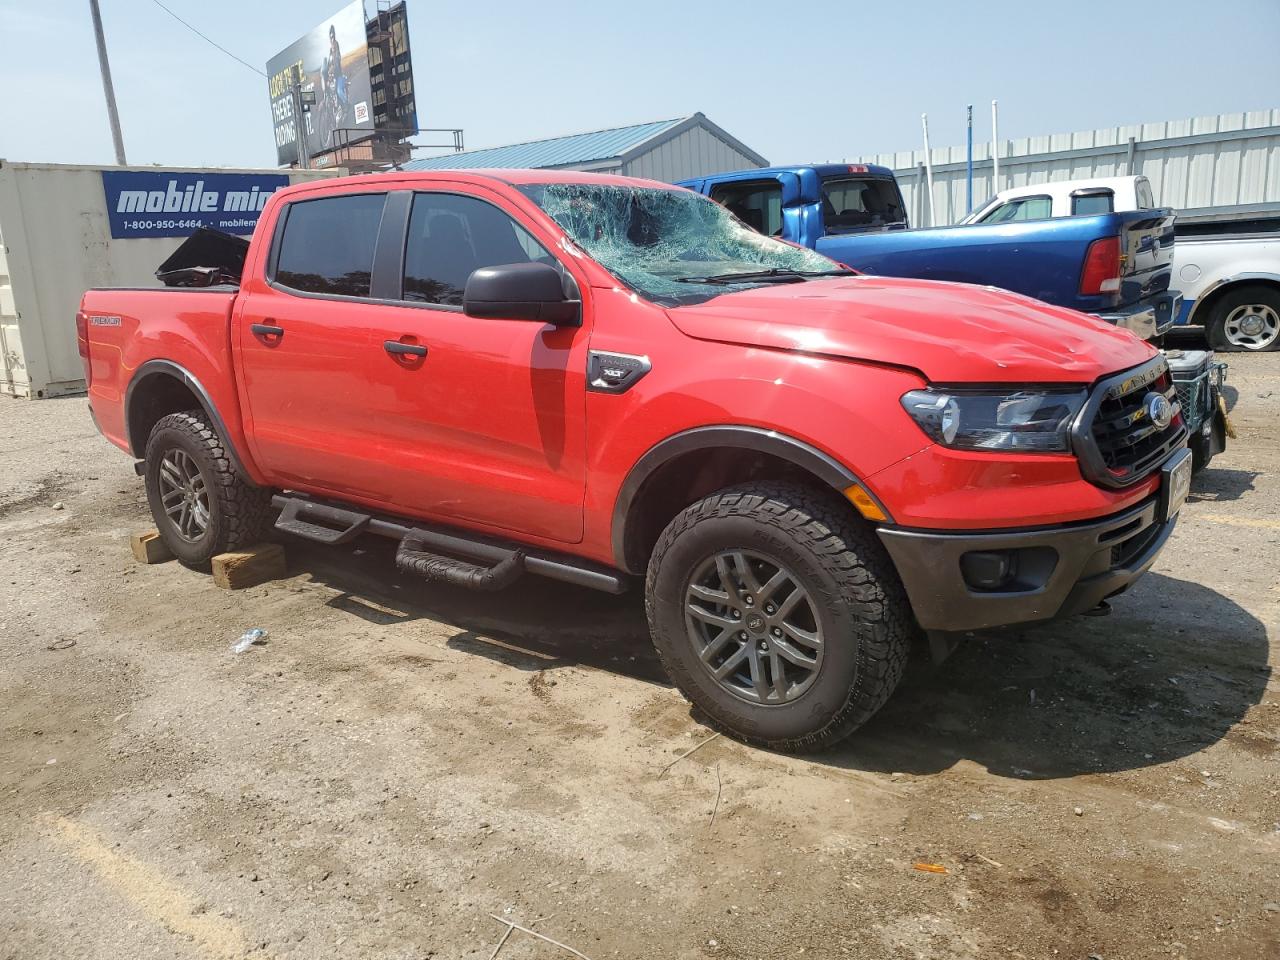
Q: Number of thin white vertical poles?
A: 2